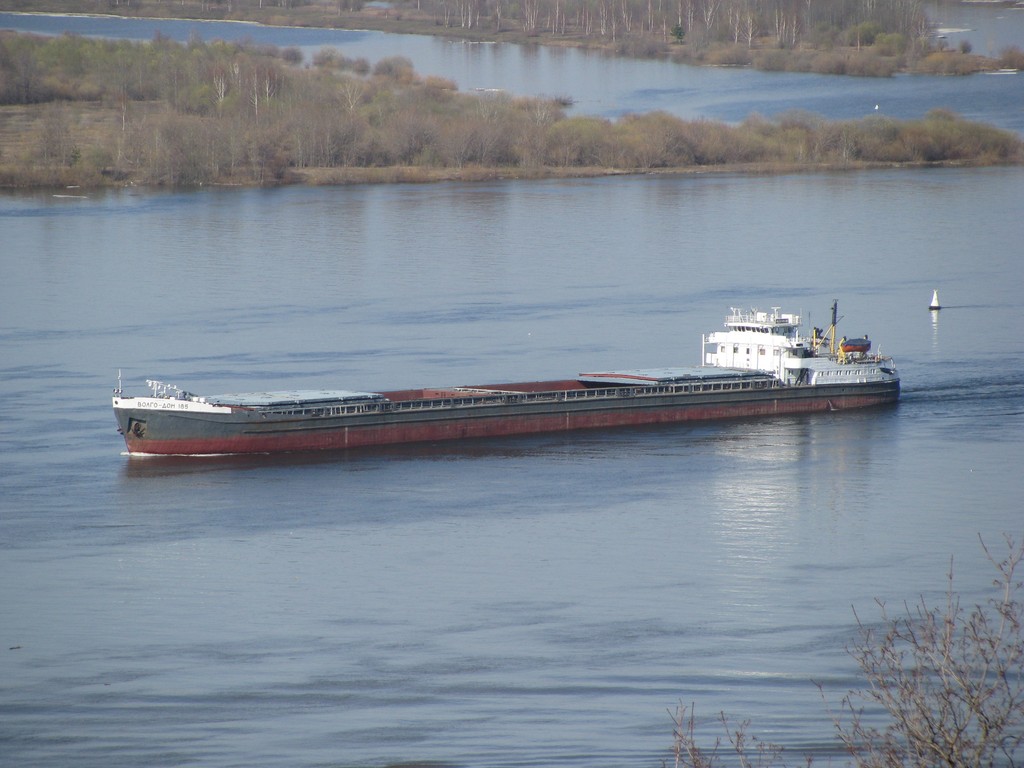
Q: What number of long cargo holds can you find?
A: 2